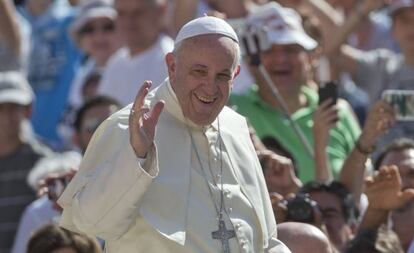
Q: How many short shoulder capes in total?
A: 1